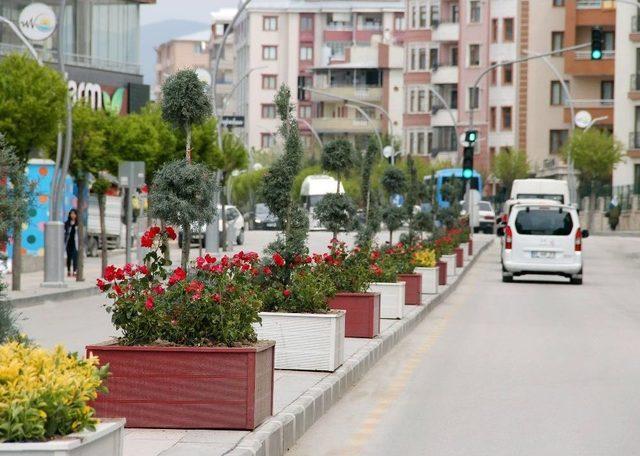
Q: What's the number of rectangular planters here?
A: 12